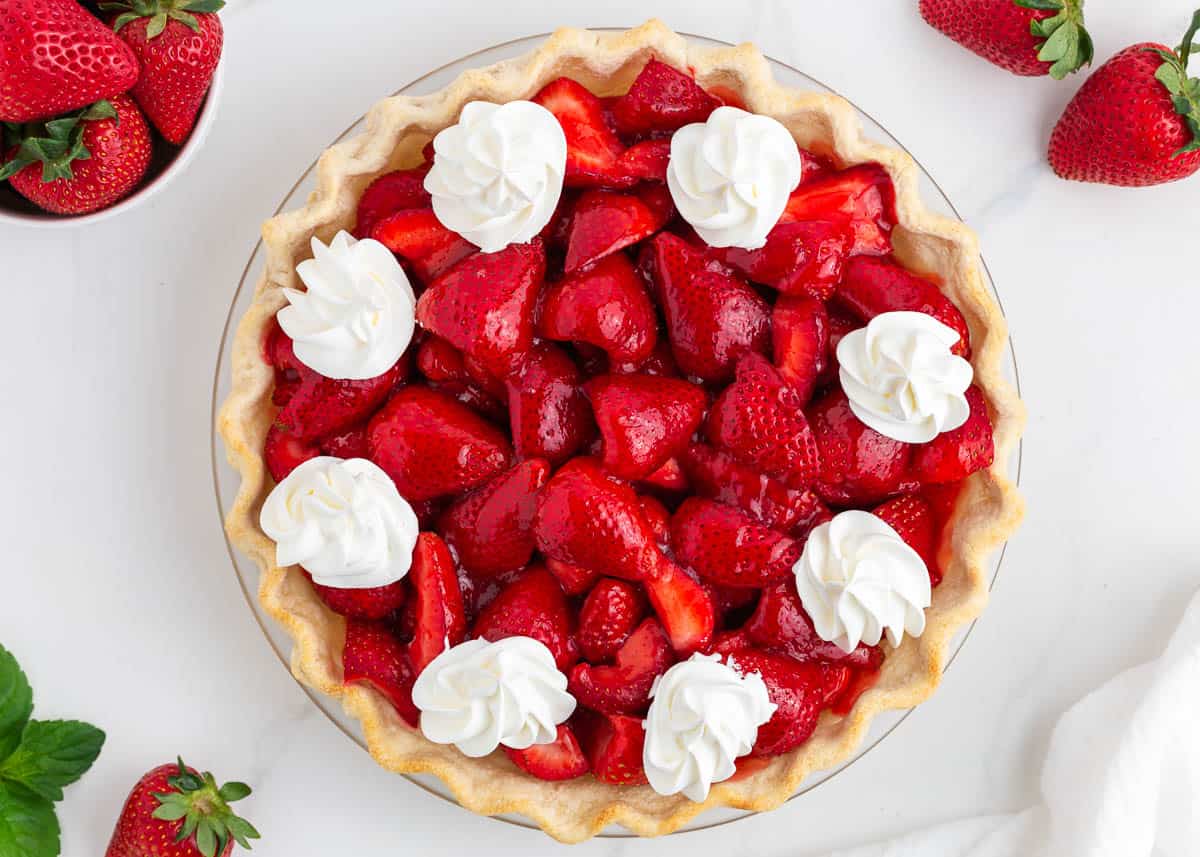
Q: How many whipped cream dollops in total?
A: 8